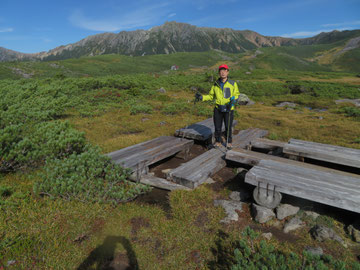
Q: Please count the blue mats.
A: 0